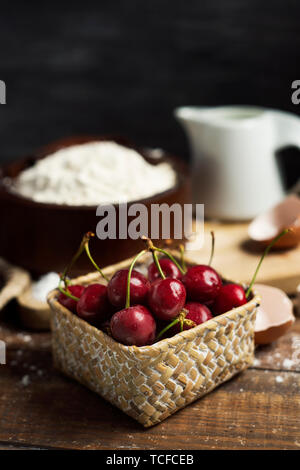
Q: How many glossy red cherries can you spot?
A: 9